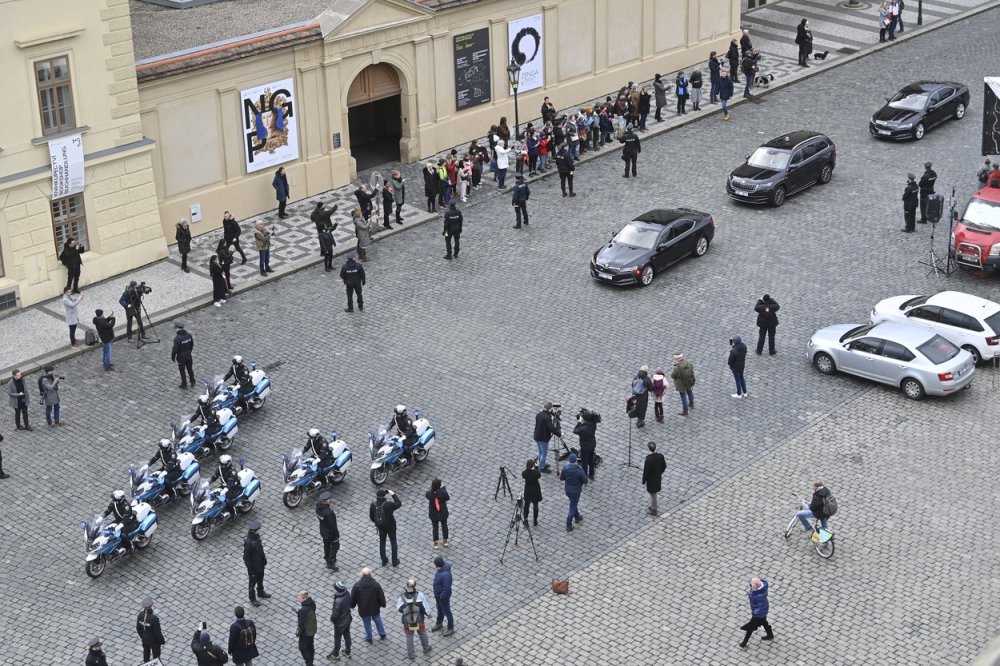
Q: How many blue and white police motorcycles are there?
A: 7